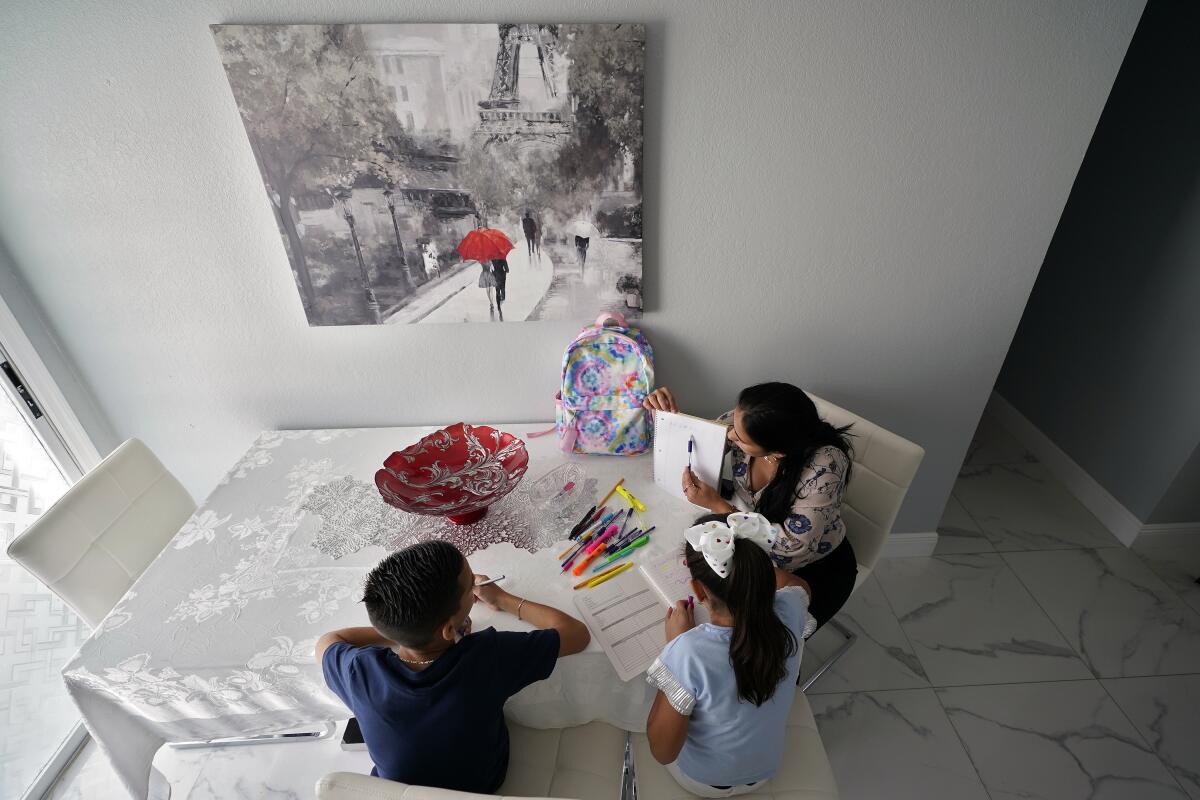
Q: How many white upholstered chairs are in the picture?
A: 4